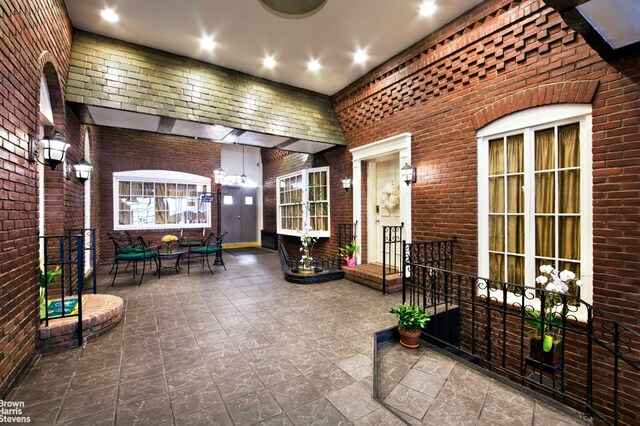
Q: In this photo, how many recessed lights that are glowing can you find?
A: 6